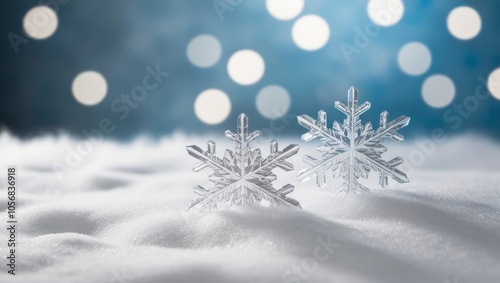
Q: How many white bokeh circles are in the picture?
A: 13